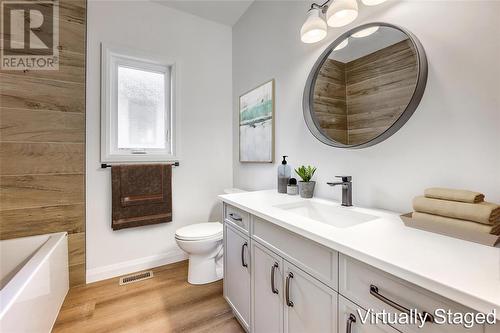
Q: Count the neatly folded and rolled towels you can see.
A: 3